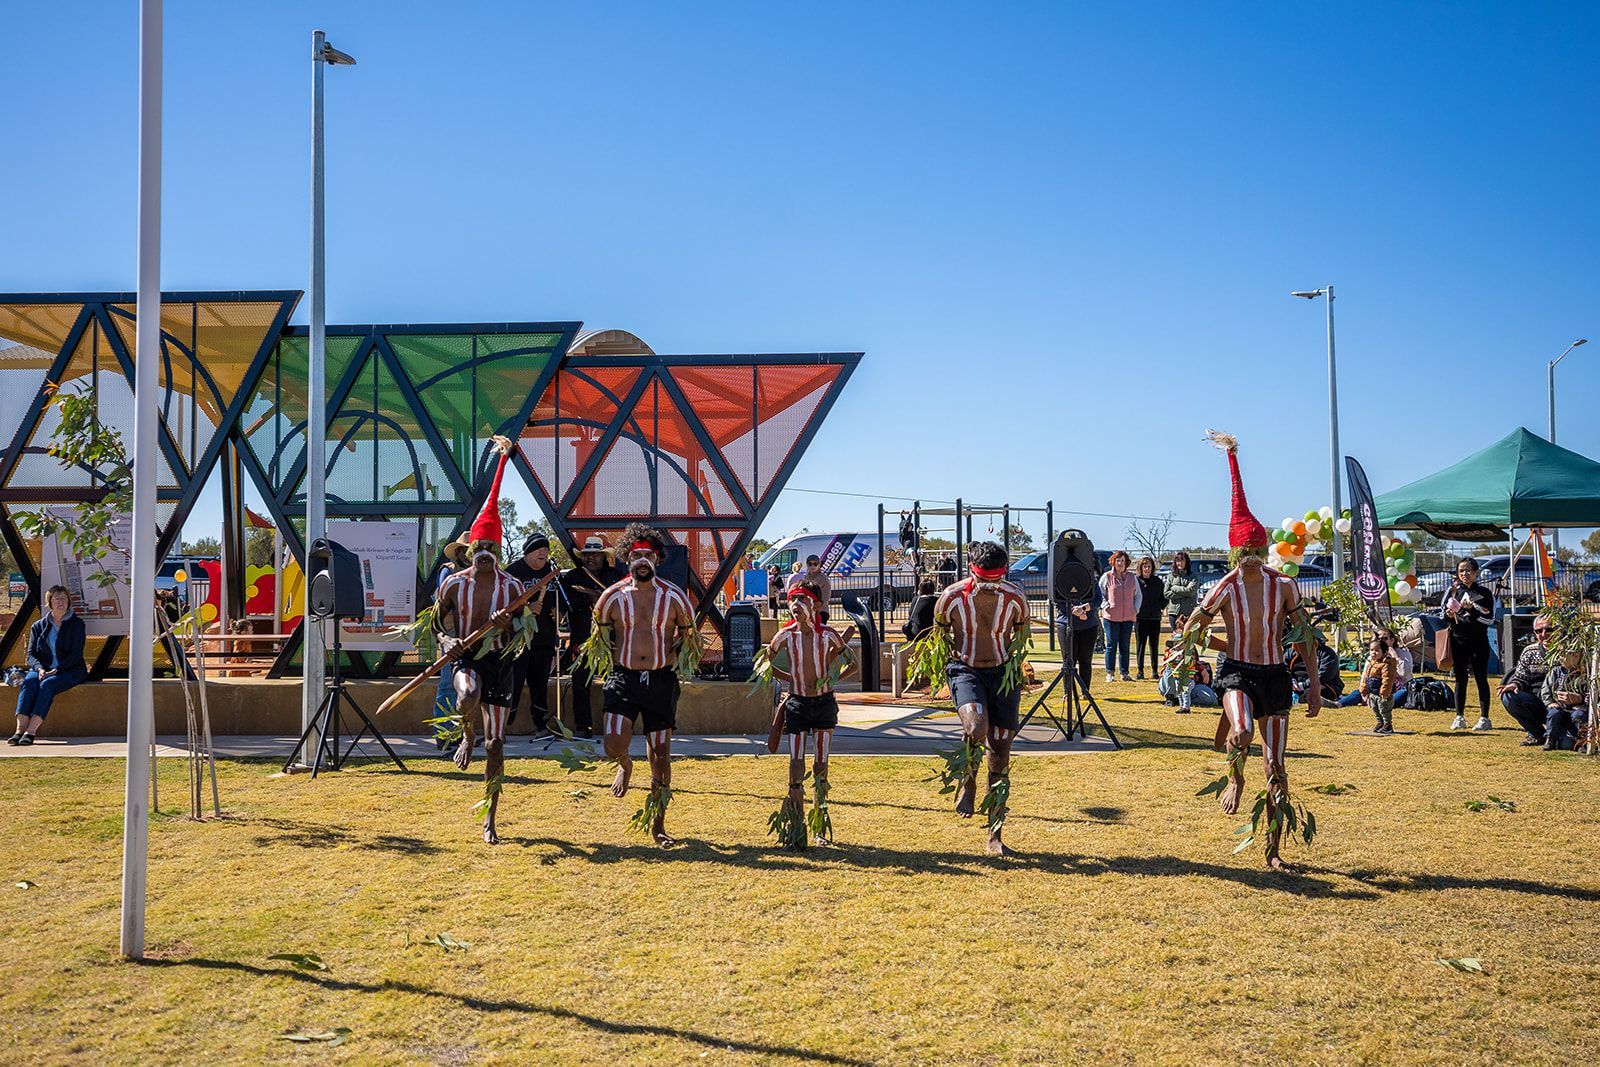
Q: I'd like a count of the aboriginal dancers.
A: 5